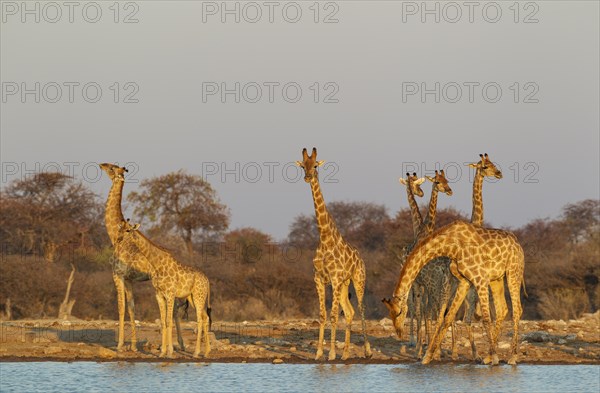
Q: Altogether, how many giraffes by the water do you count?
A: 7